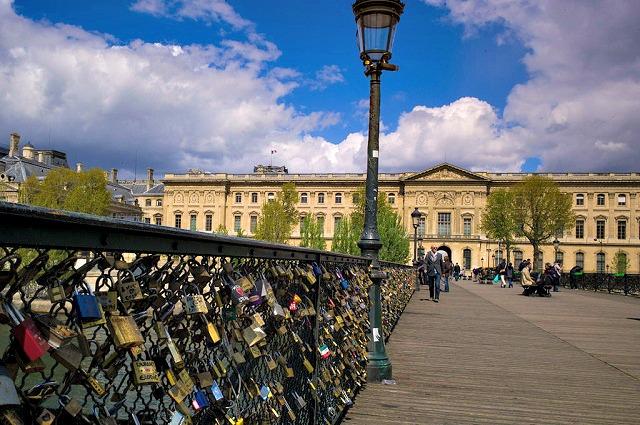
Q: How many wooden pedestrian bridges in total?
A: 1